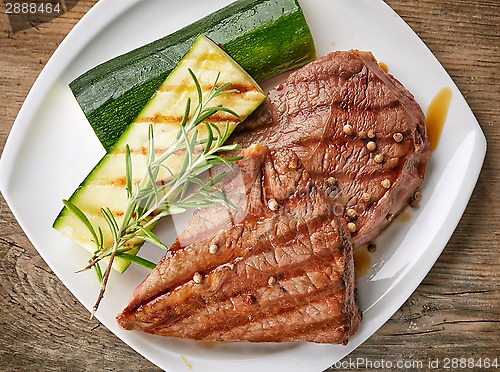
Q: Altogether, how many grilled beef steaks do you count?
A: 2